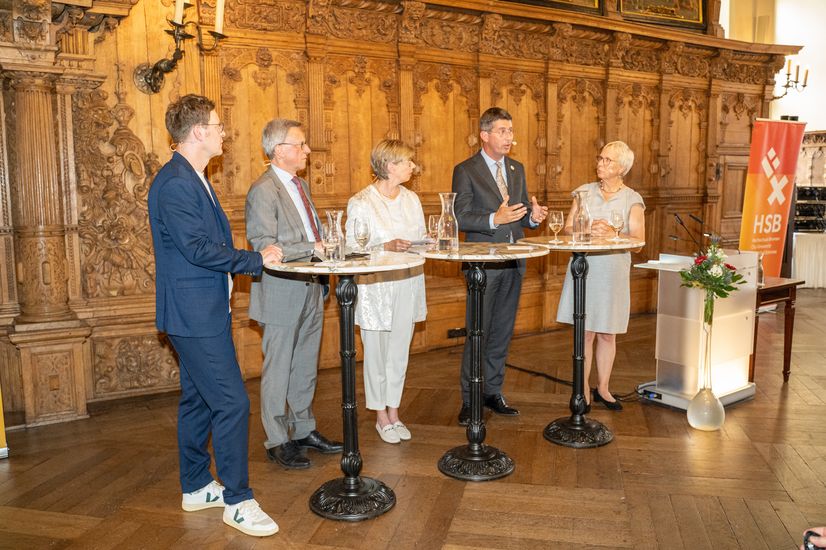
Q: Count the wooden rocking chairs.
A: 0